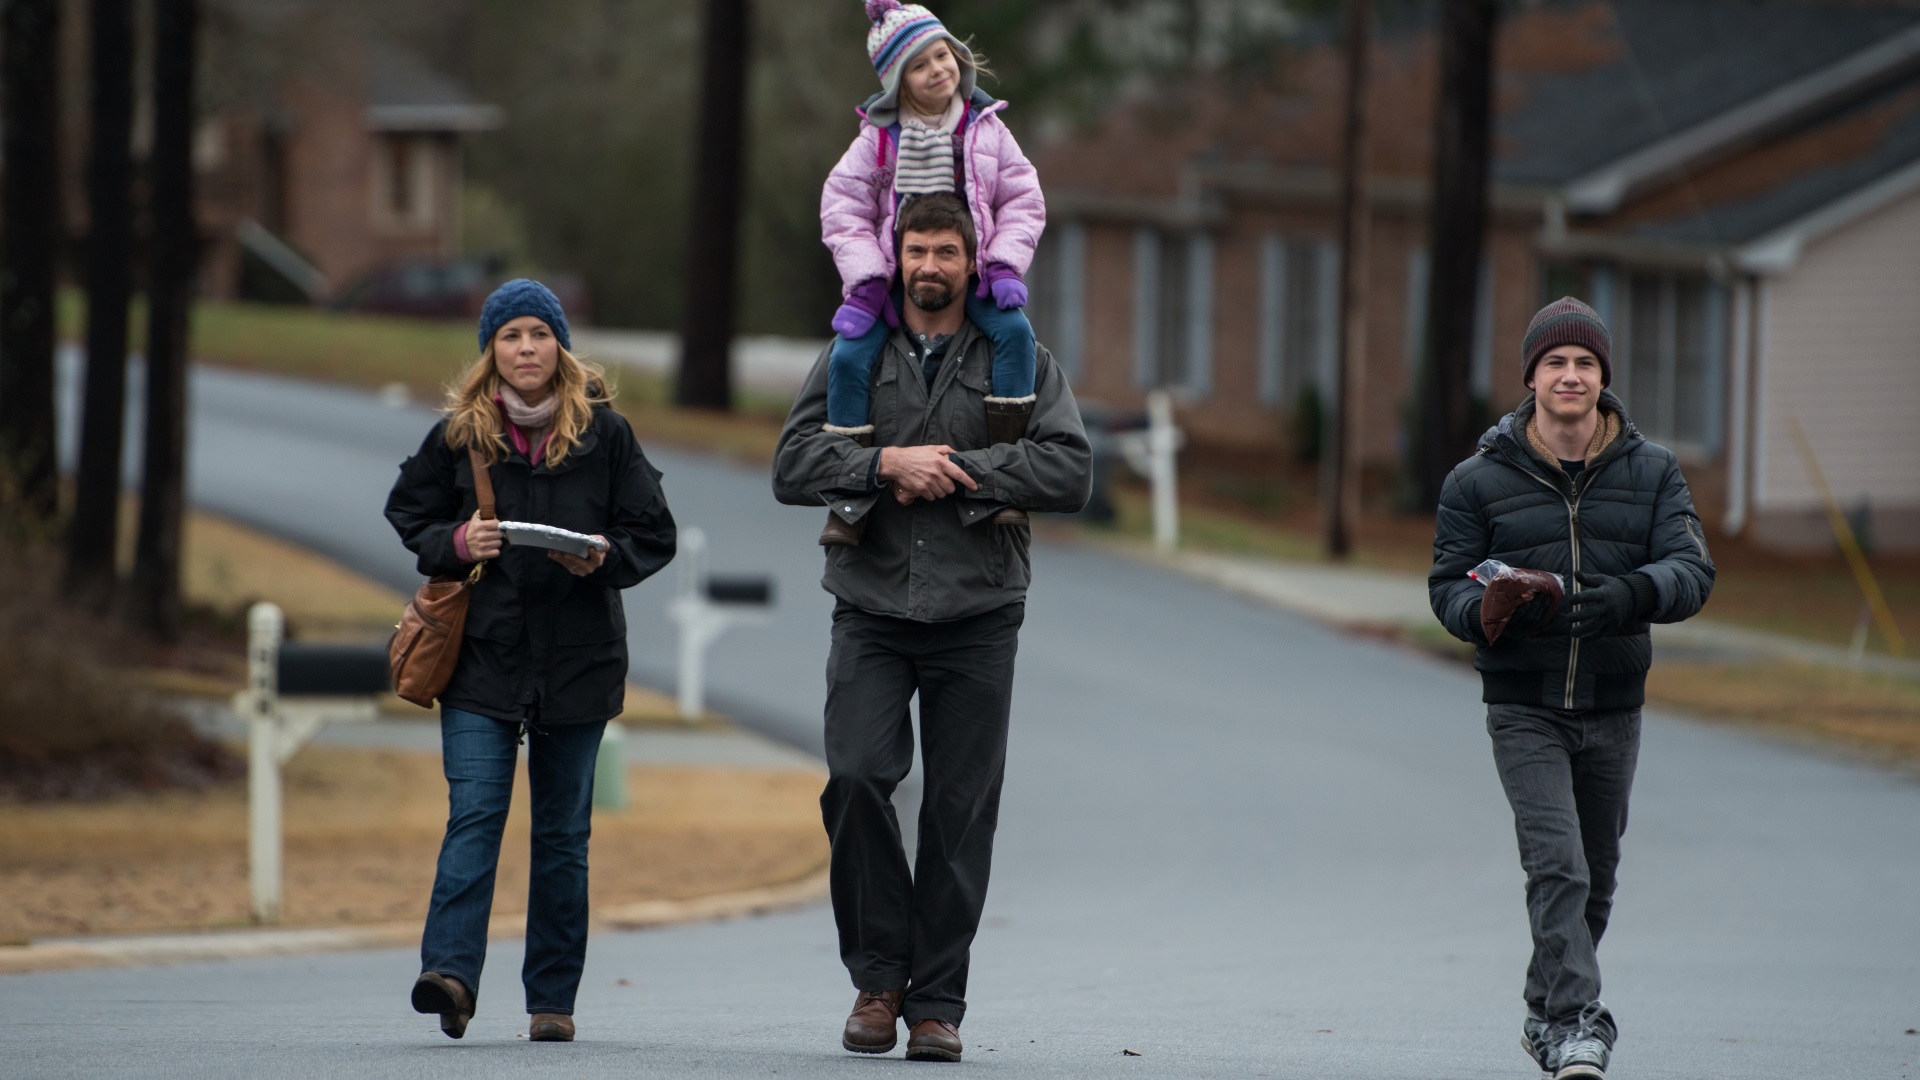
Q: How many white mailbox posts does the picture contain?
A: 3